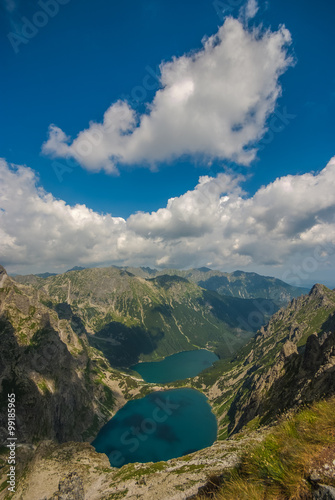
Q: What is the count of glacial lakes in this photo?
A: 2